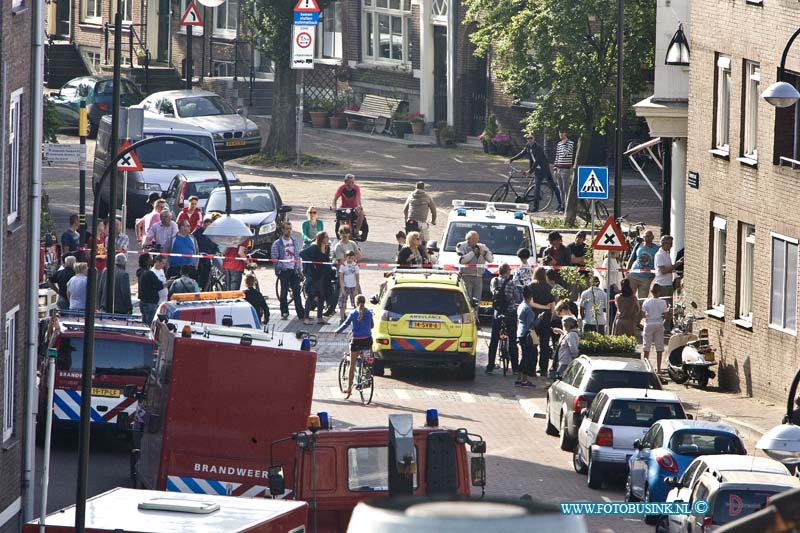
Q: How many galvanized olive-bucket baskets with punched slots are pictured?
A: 0